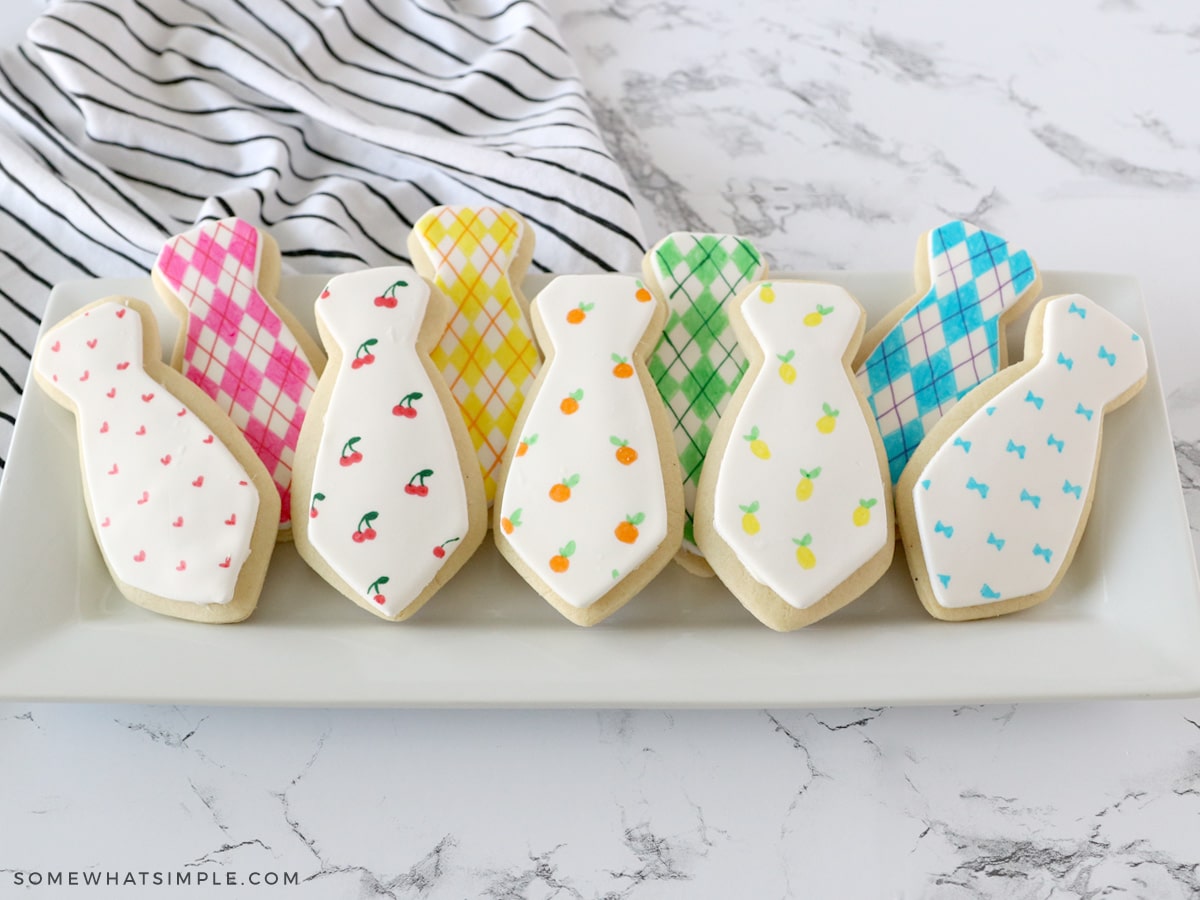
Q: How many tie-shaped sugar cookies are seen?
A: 9